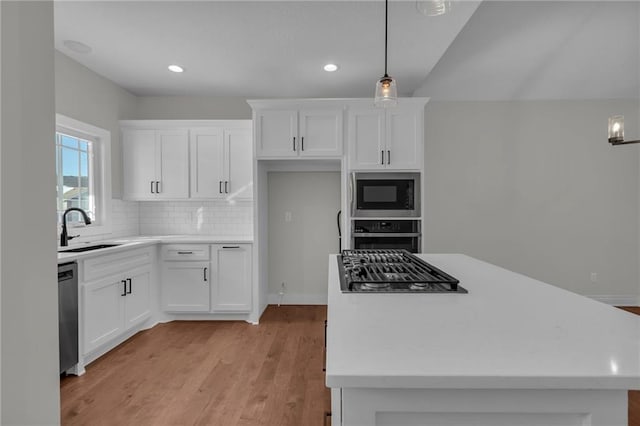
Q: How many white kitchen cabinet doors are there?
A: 12